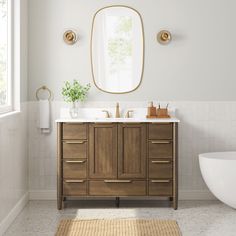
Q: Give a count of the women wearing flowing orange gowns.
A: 0